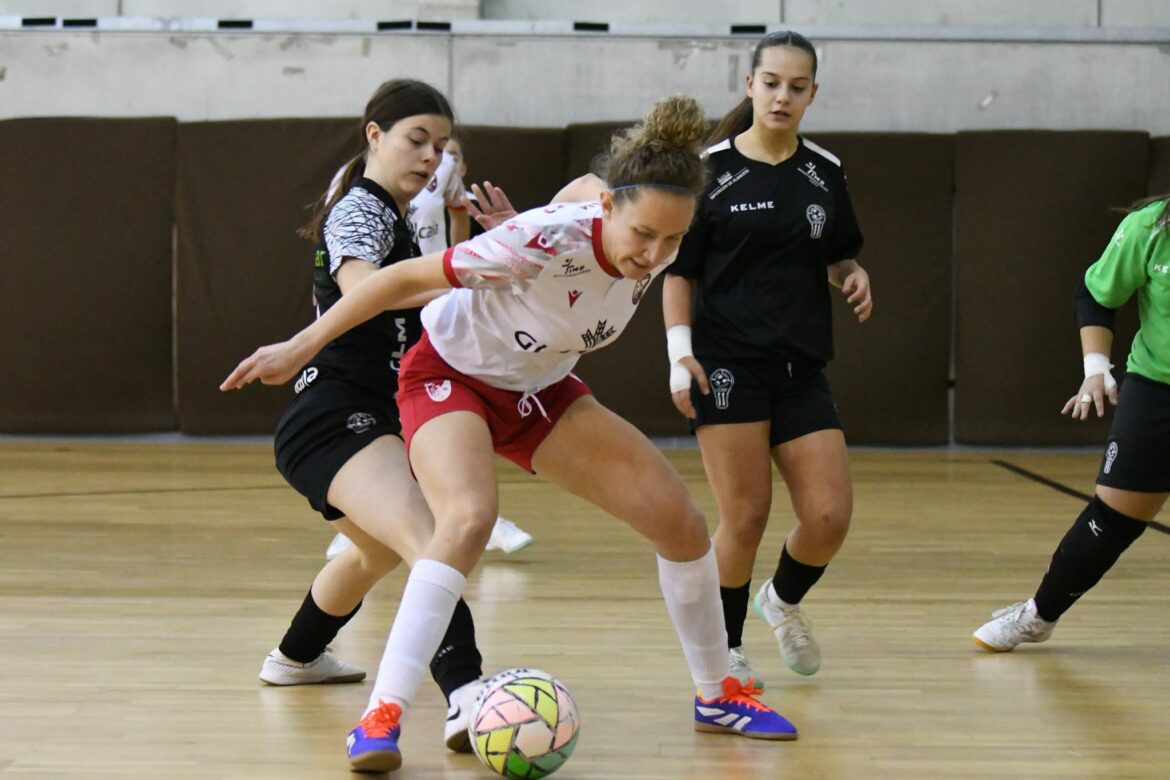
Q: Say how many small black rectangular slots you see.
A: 7